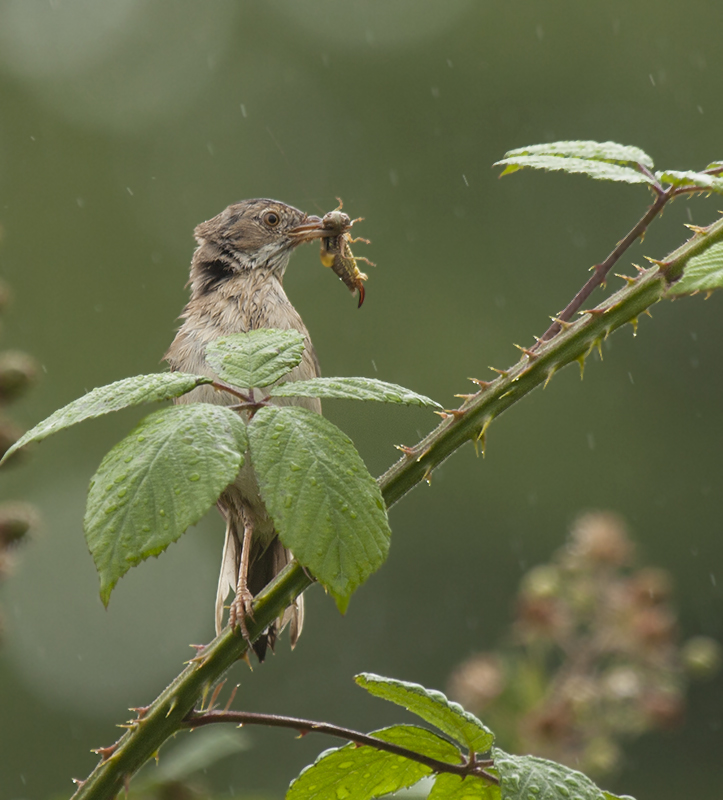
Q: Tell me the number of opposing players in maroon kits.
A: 0